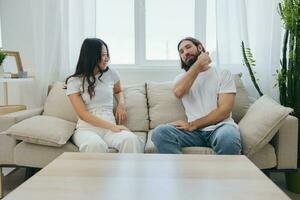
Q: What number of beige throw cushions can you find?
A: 2